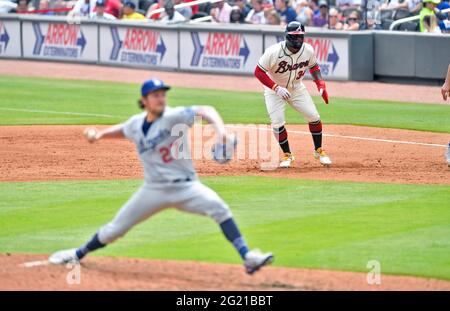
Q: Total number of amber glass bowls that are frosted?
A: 0